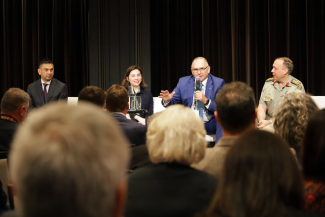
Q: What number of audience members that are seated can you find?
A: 9